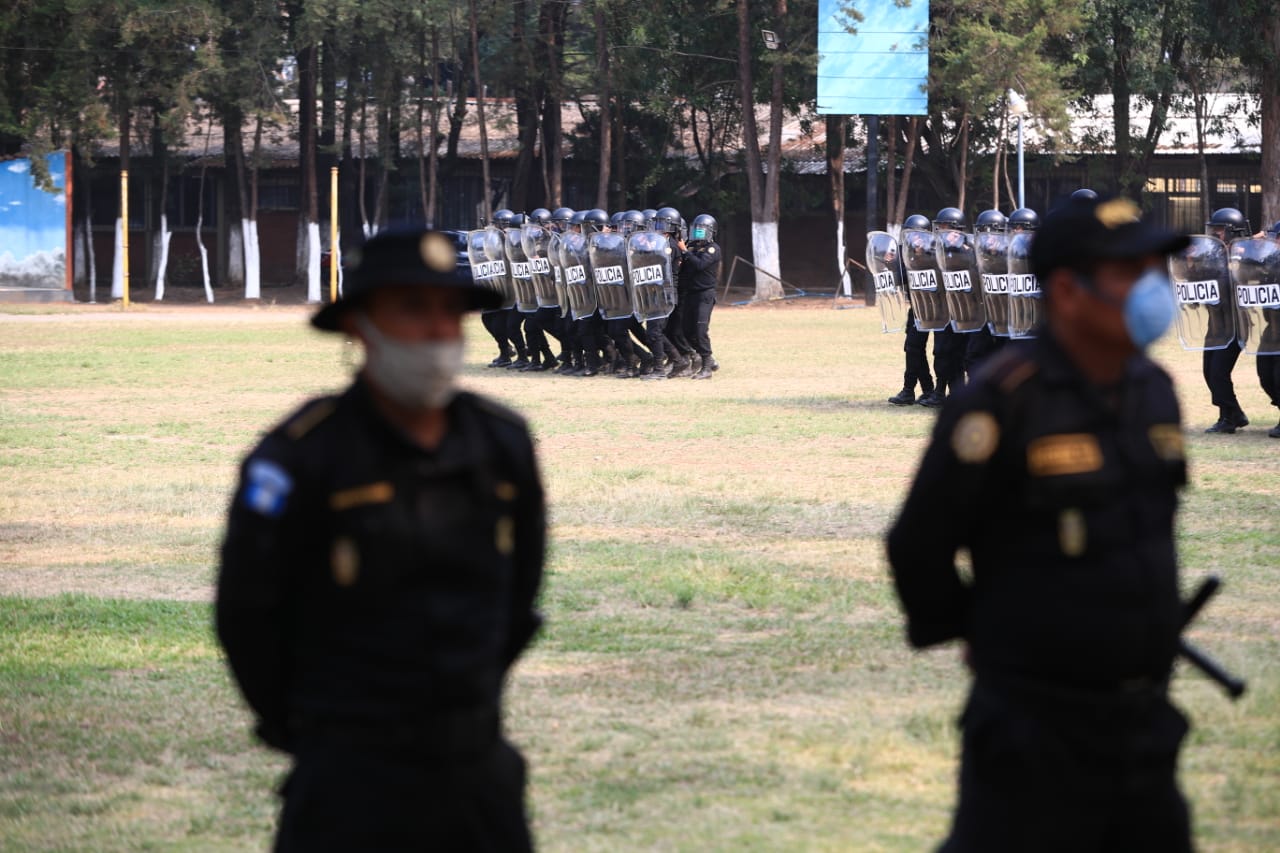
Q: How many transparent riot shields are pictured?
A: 15